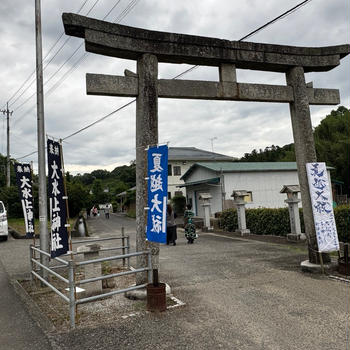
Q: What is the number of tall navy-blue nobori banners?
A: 2